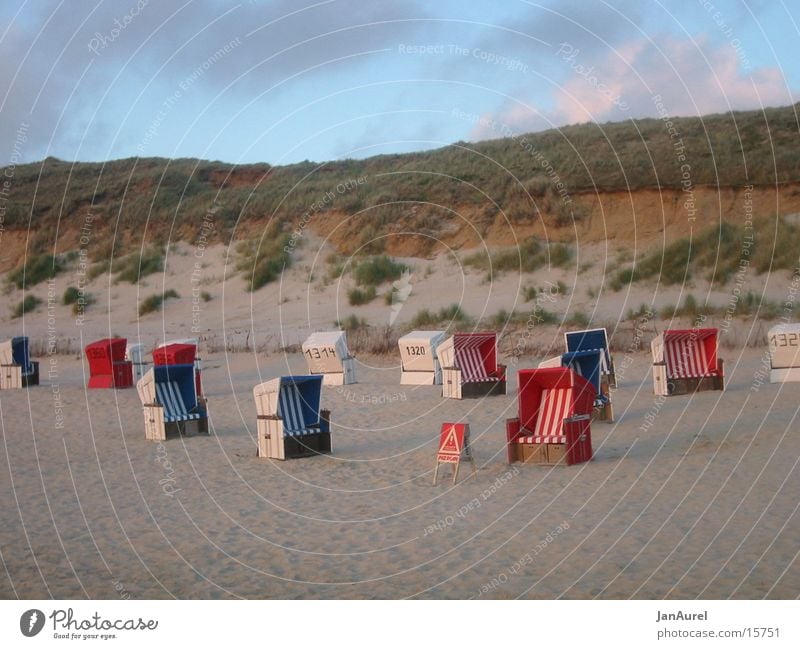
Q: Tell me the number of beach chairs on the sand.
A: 15